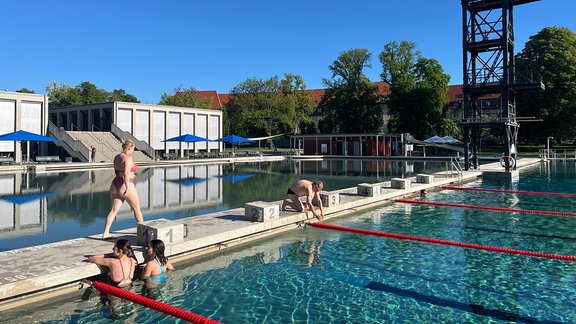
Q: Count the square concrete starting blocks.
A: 6